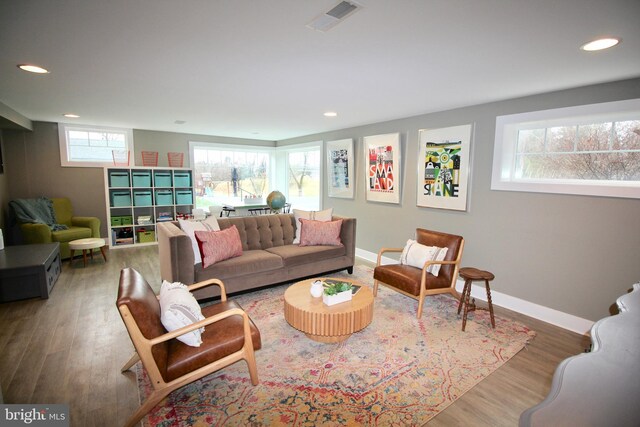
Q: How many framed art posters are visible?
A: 3